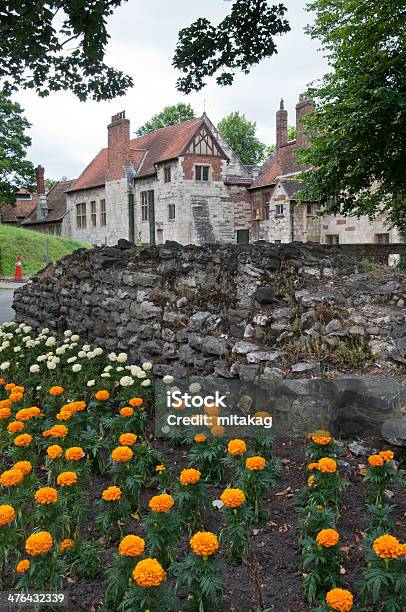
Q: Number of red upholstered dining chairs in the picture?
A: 0